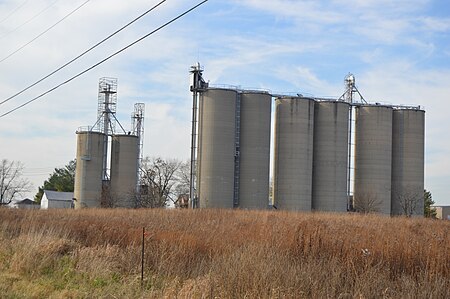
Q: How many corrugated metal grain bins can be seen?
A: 0